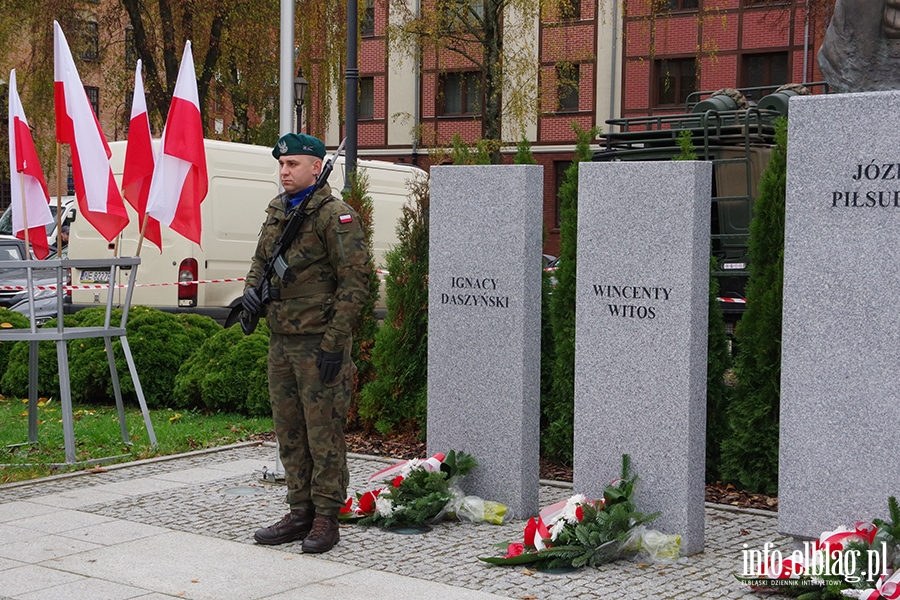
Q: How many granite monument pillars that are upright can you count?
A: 3